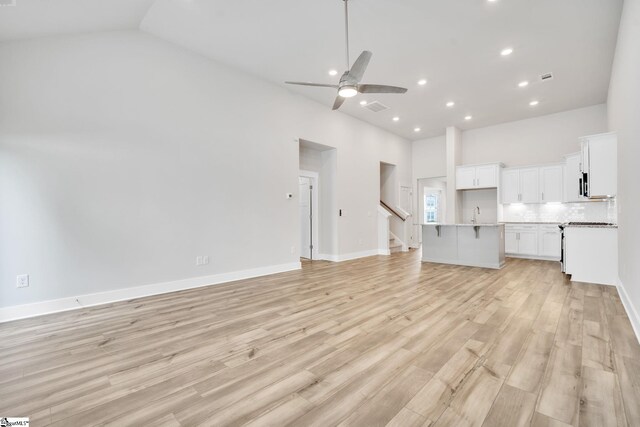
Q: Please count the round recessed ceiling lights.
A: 11